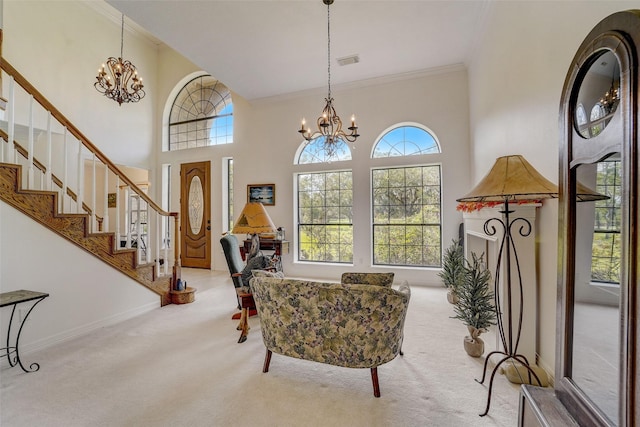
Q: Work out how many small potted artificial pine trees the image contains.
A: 2